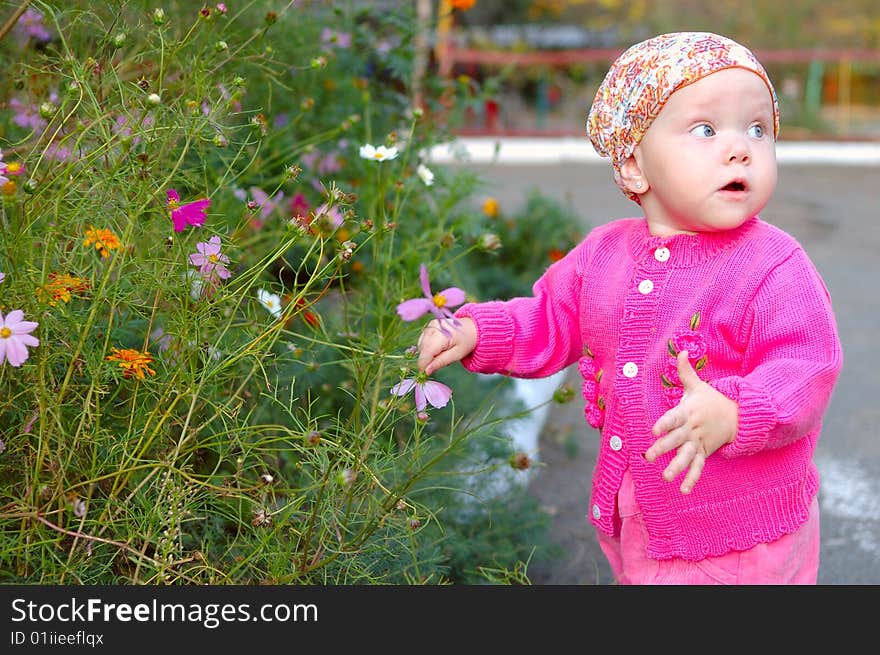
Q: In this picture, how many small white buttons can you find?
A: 5